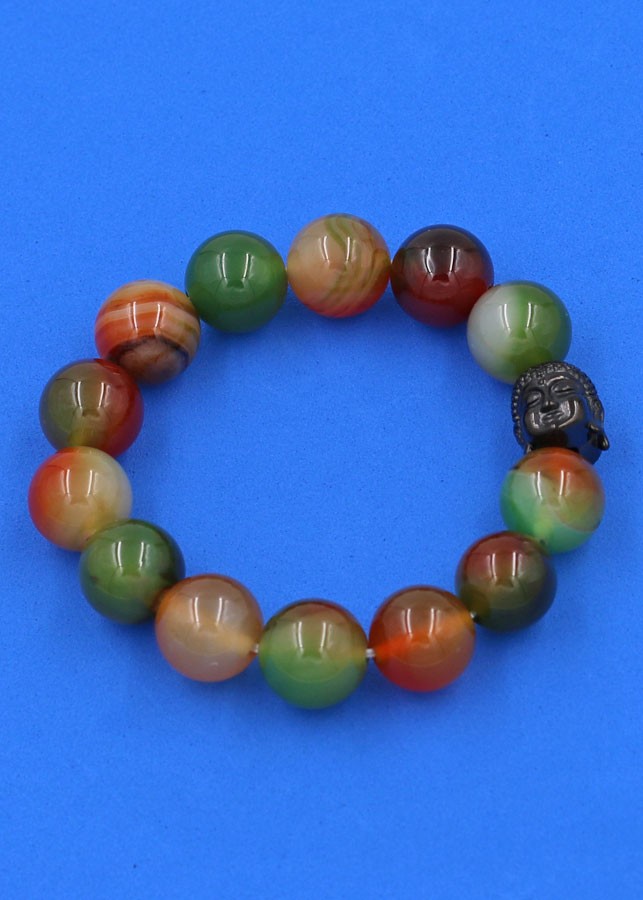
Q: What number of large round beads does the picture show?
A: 13